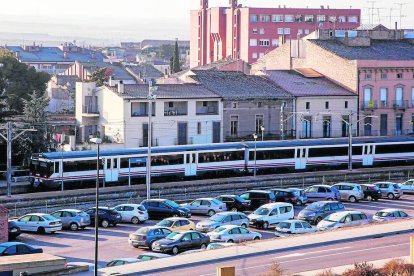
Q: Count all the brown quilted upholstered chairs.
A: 0